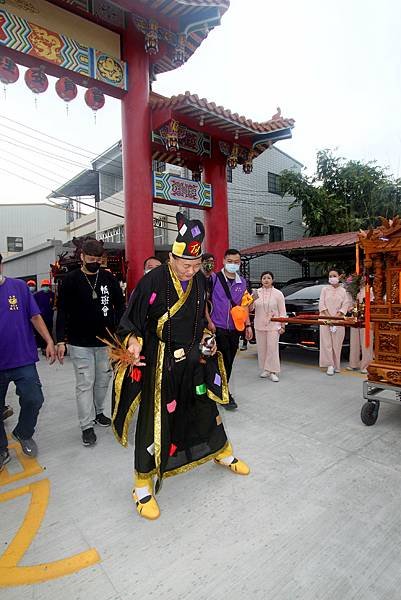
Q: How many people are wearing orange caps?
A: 2